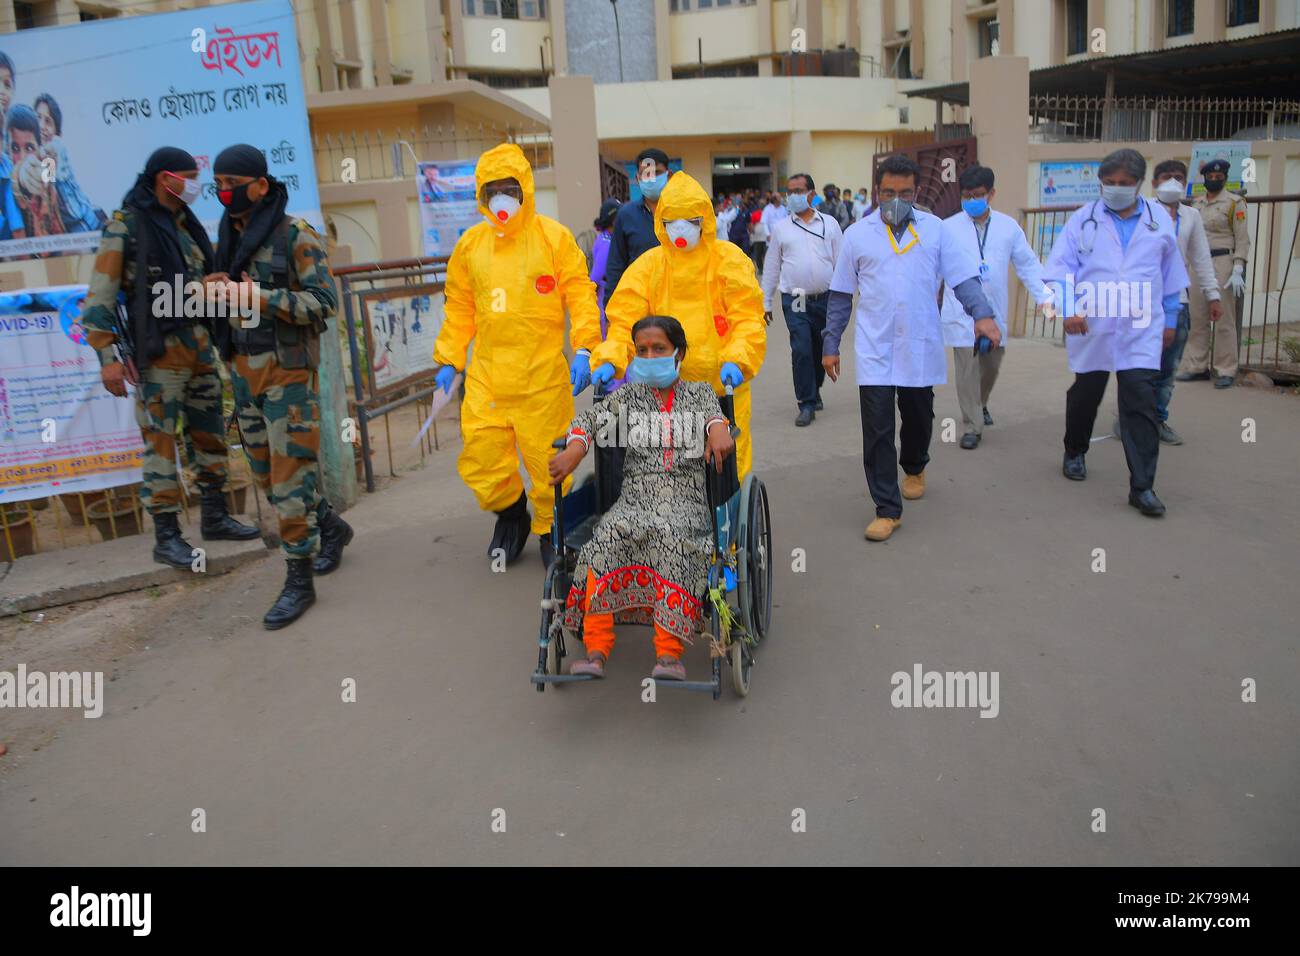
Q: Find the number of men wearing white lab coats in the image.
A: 3